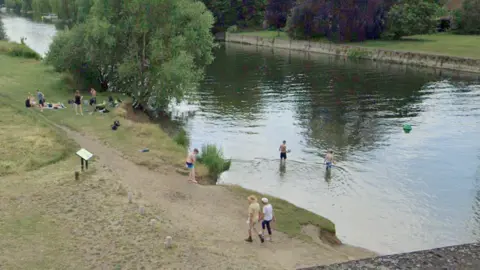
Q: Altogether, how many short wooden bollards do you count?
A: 5